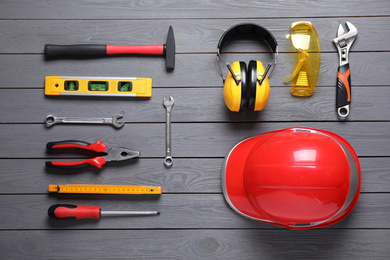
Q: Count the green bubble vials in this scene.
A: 3